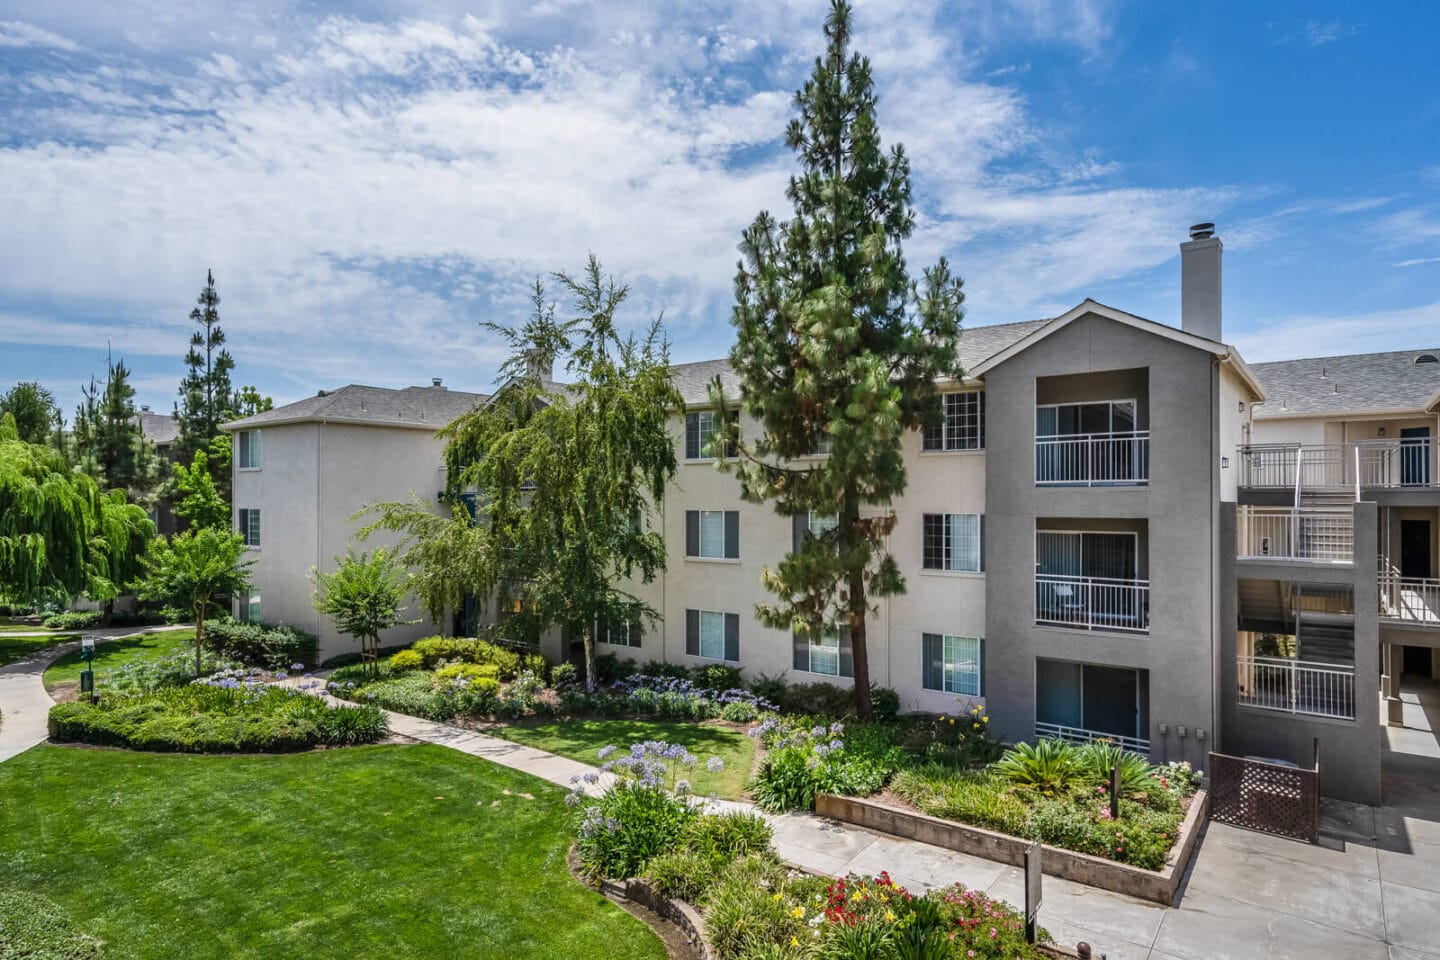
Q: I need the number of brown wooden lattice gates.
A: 1